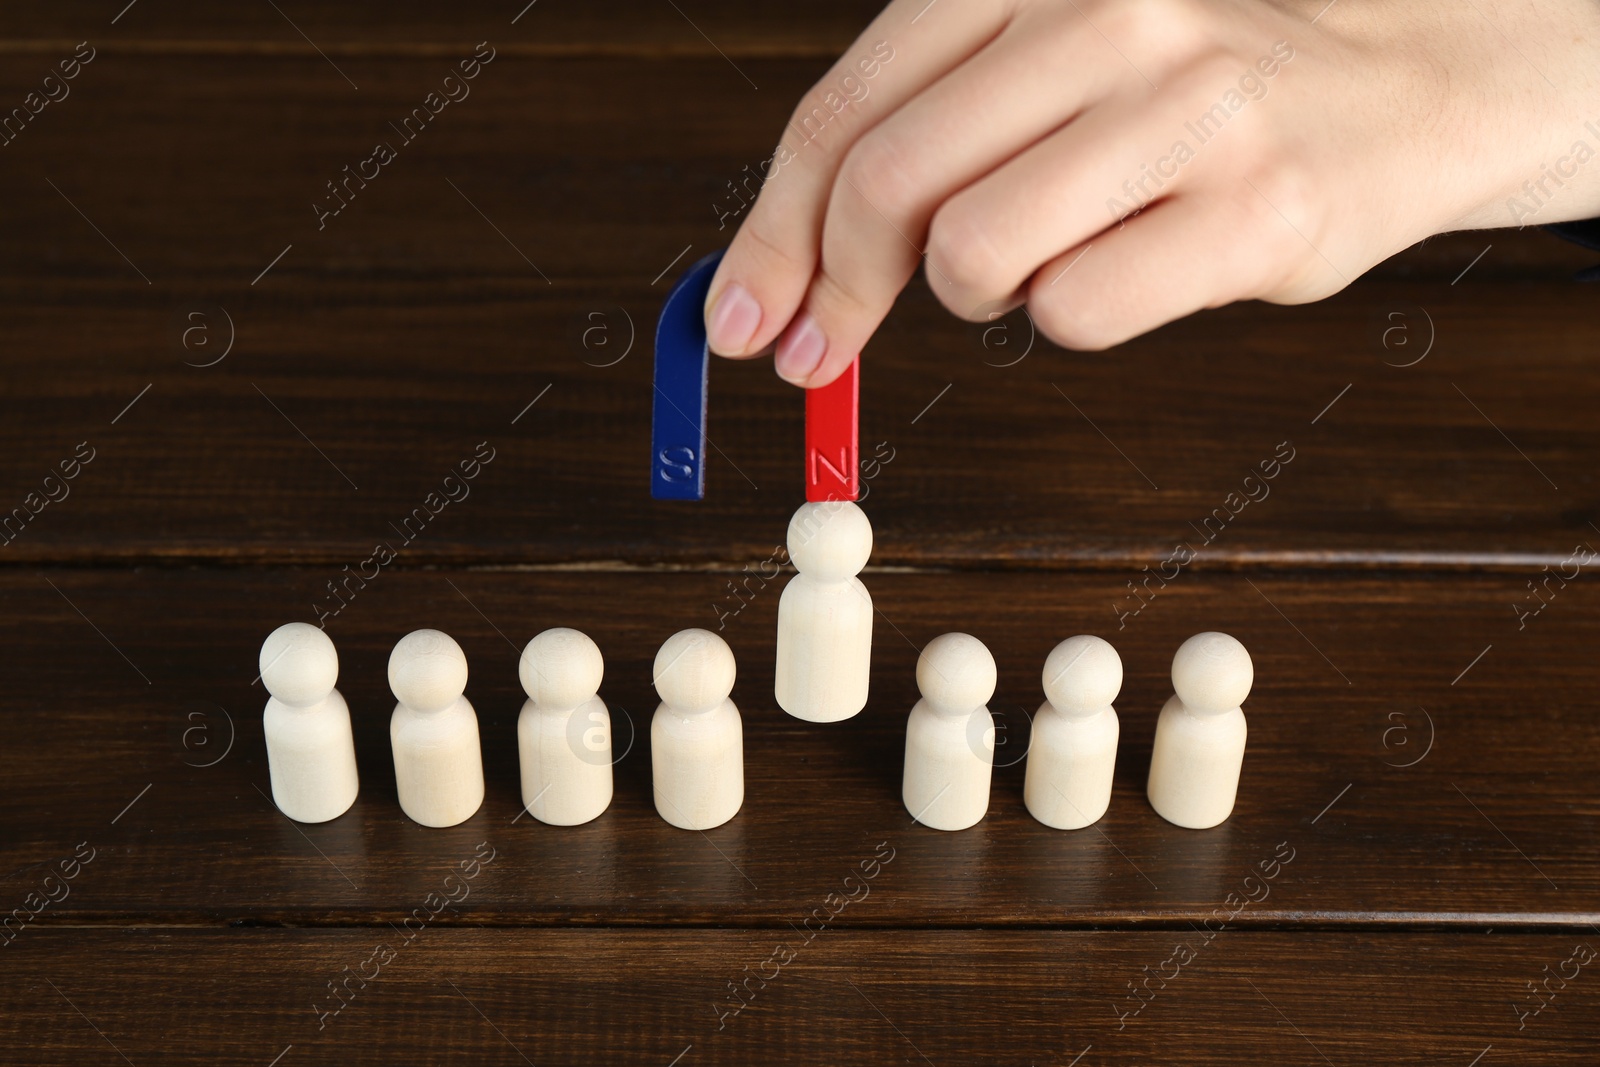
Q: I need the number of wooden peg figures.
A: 8